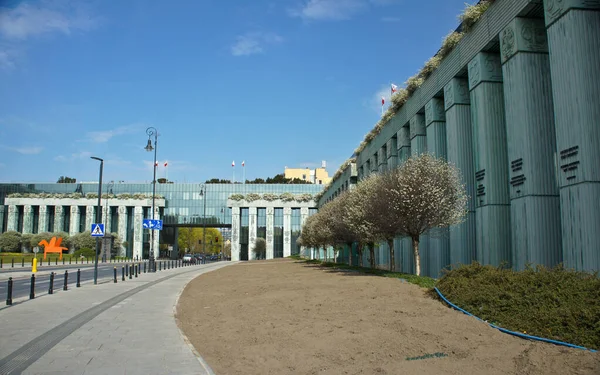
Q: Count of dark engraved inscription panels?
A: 3